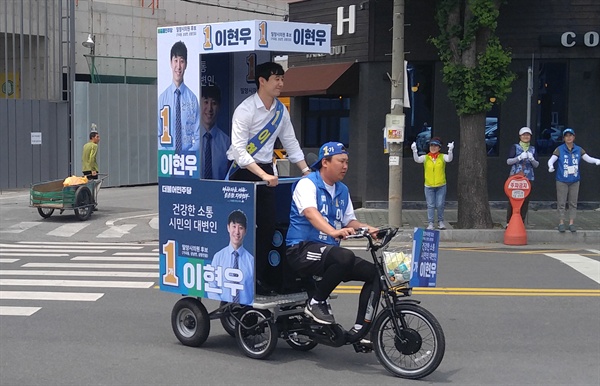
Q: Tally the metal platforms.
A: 1